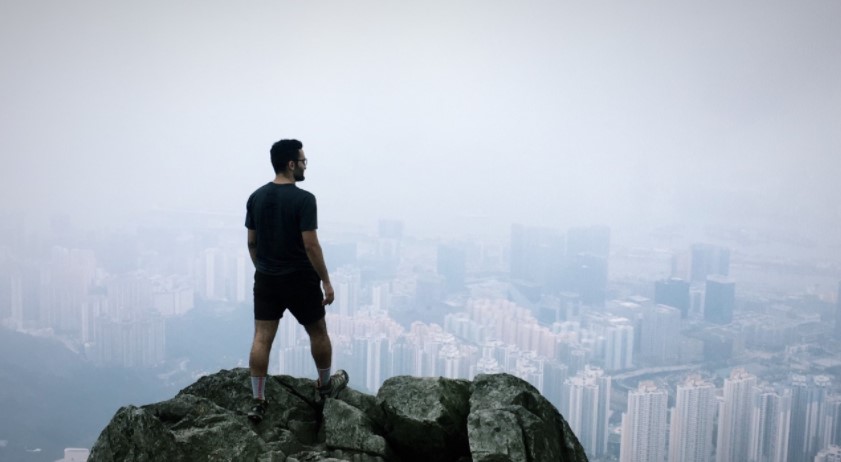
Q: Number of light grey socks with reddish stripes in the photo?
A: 2